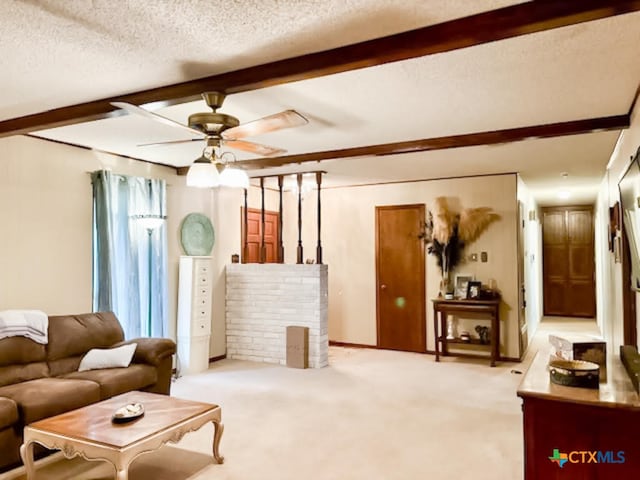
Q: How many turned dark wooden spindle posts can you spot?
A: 5